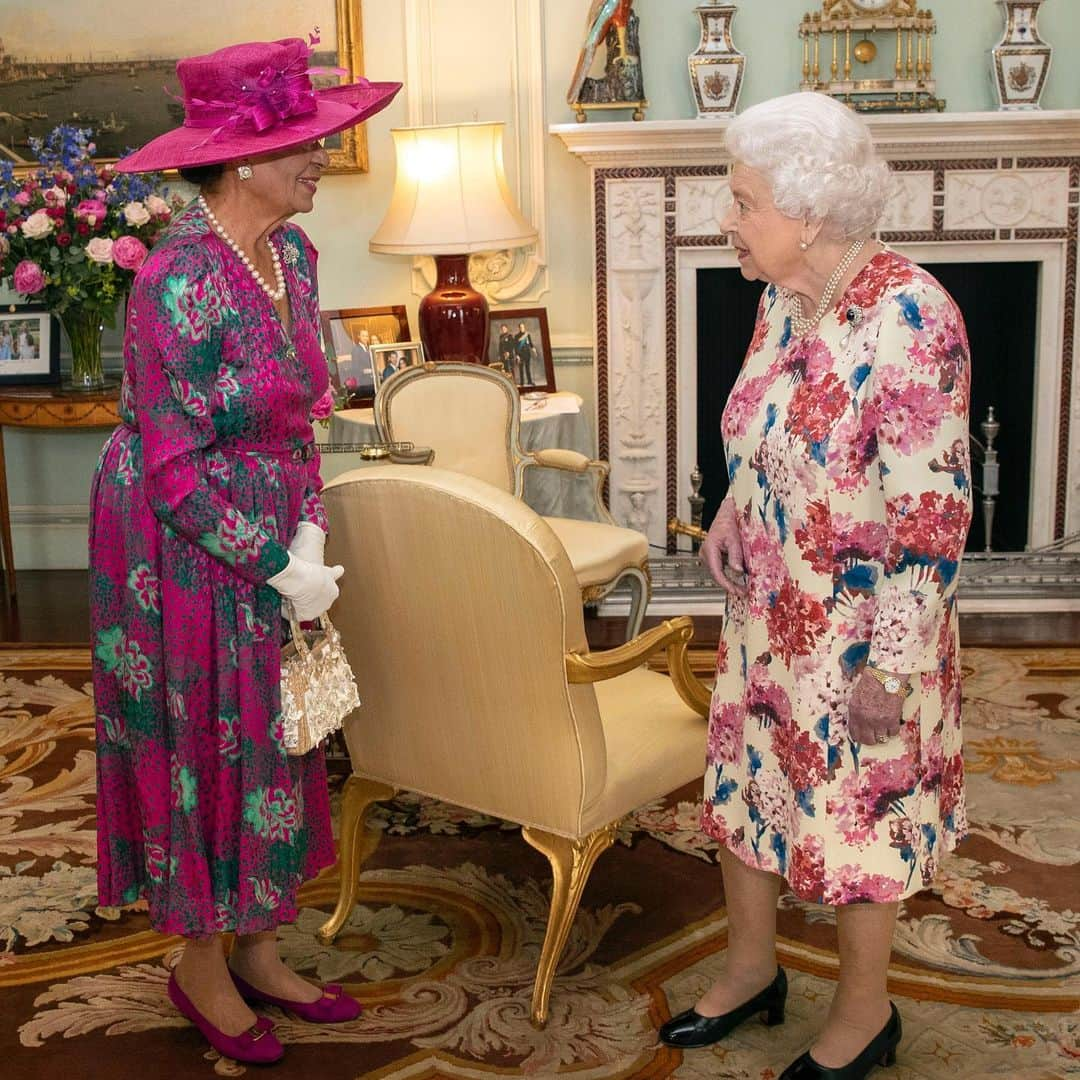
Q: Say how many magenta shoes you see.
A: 2